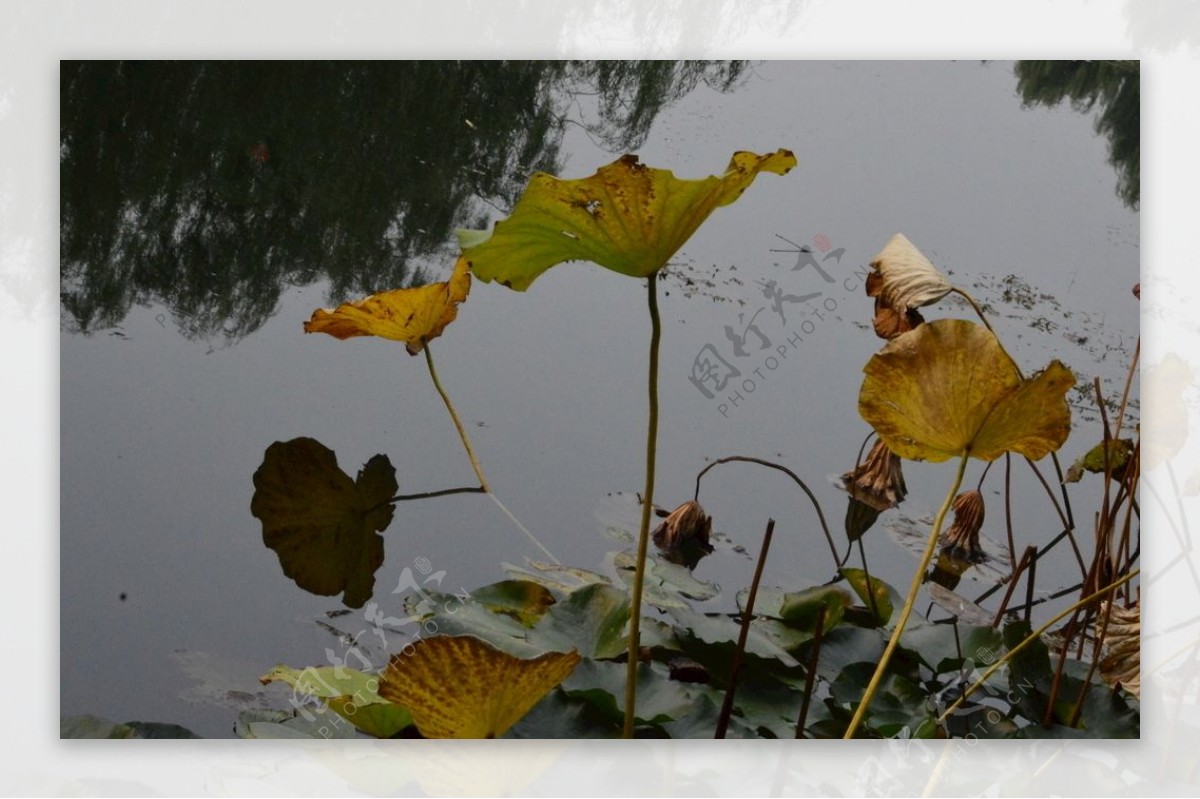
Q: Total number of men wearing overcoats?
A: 0